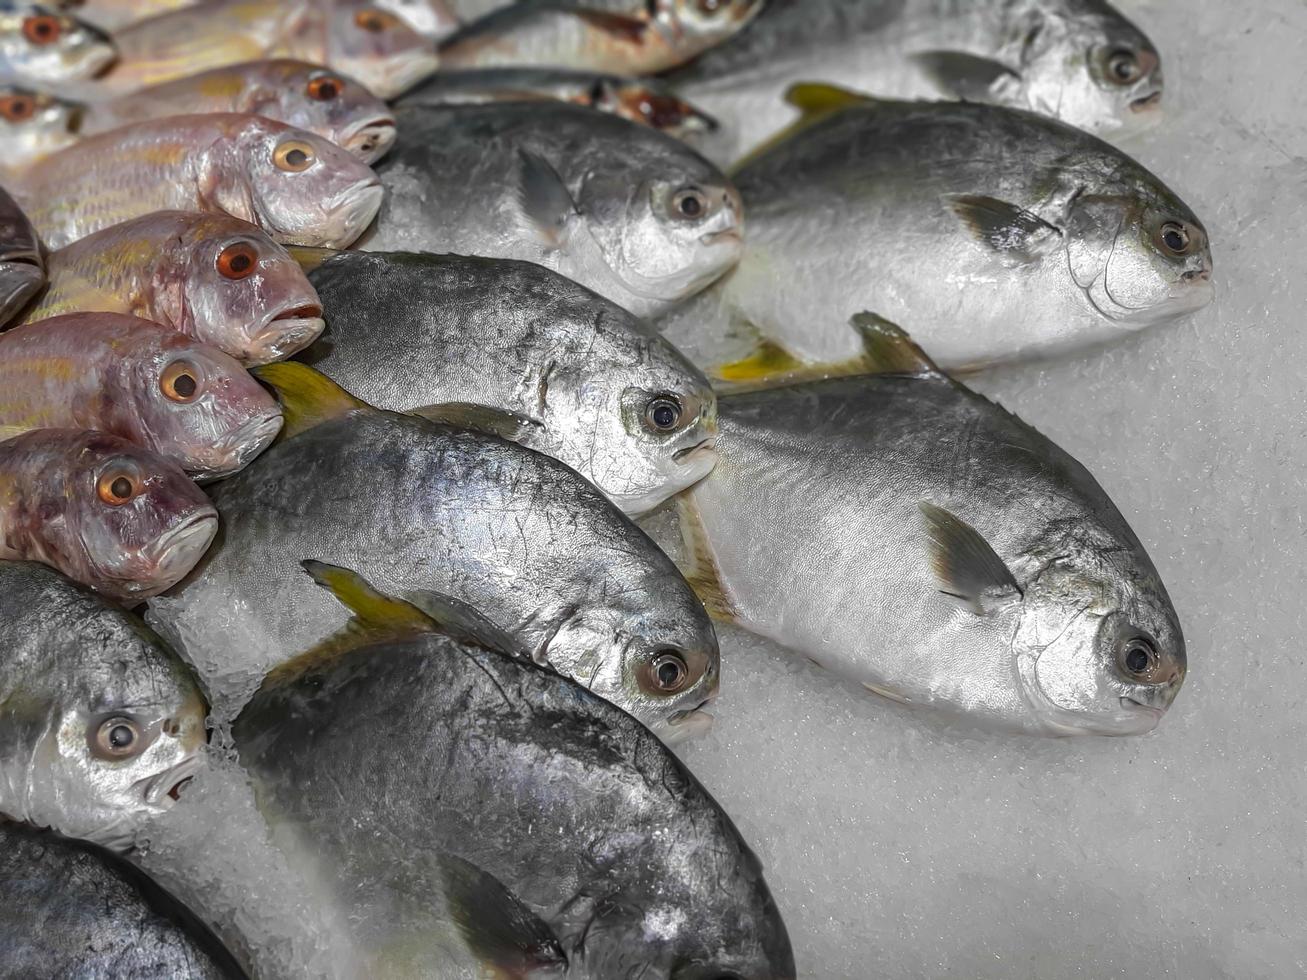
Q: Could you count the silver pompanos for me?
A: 9